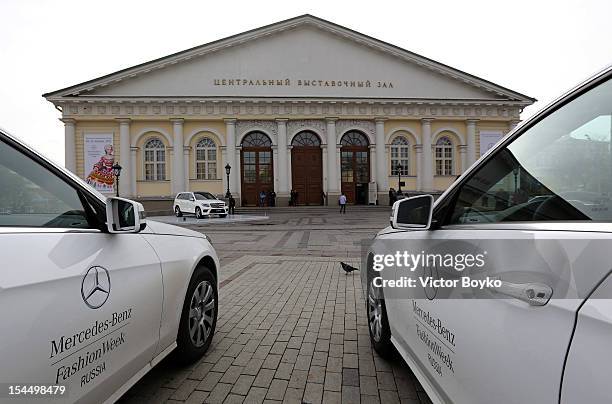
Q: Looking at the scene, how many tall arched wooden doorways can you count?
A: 3